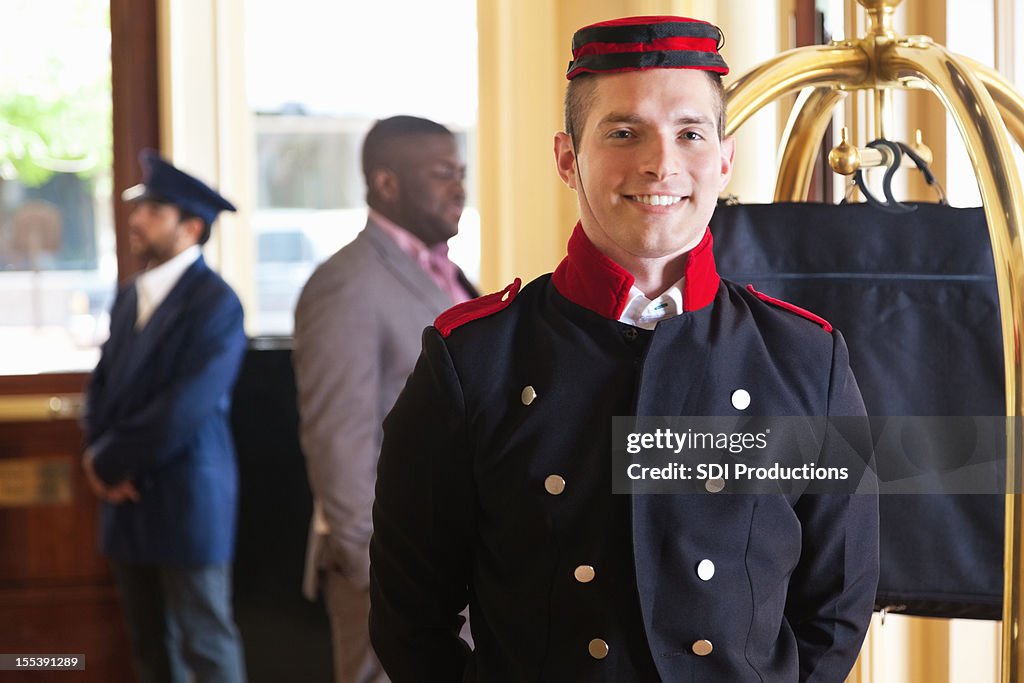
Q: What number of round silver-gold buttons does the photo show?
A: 8